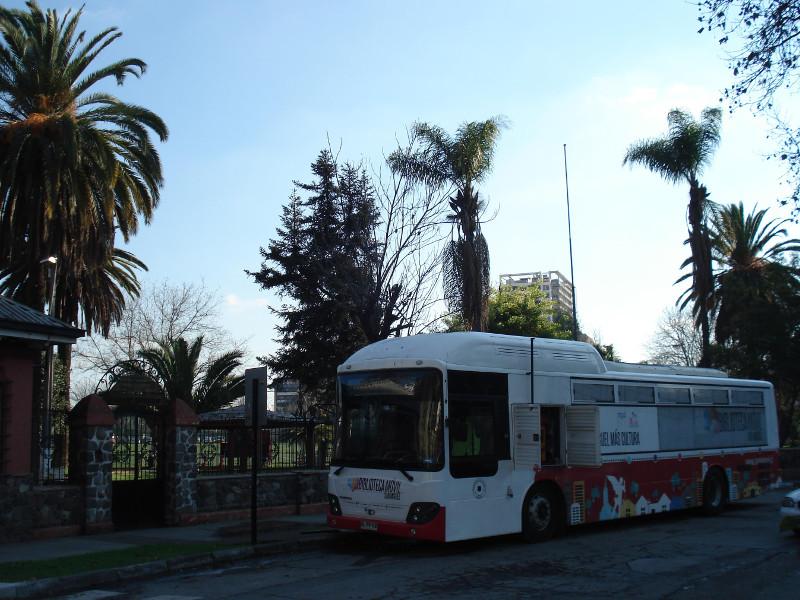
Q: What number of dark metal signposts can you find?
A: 1